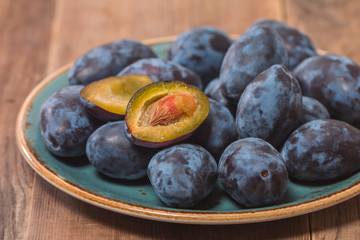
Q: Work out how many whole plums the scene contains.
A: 15